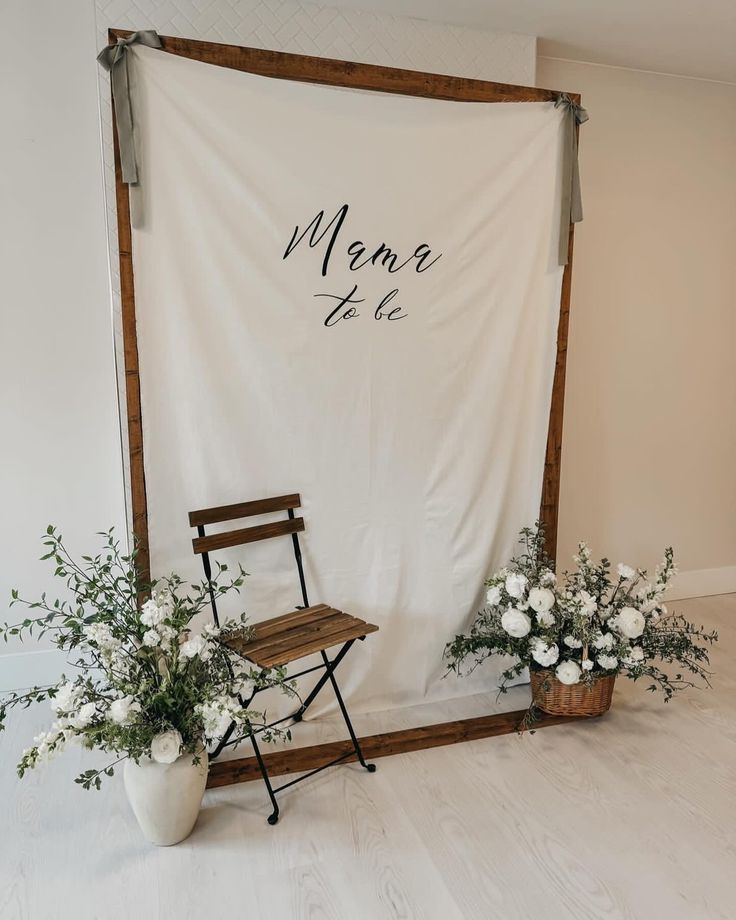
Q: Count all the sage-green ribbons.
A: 2